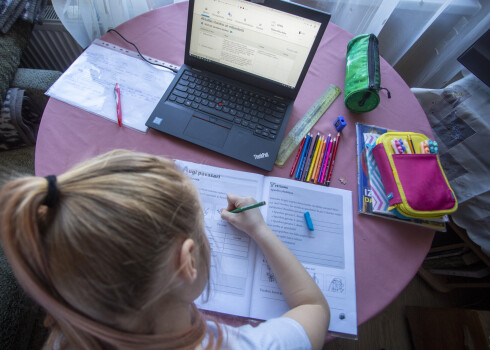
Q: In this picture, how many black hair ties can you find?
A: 1